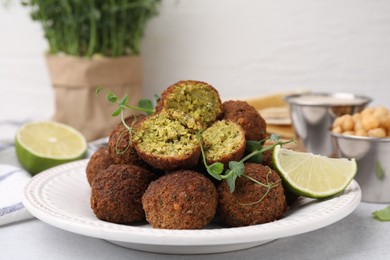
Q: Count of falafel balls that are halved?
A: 3